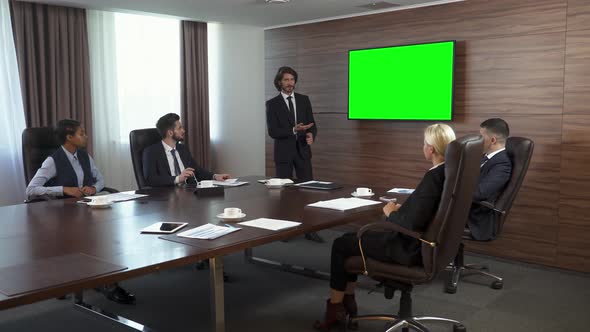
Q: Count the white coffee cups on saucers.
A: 5